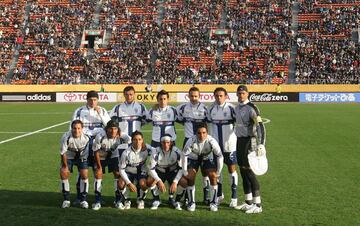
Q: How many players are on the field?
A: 11